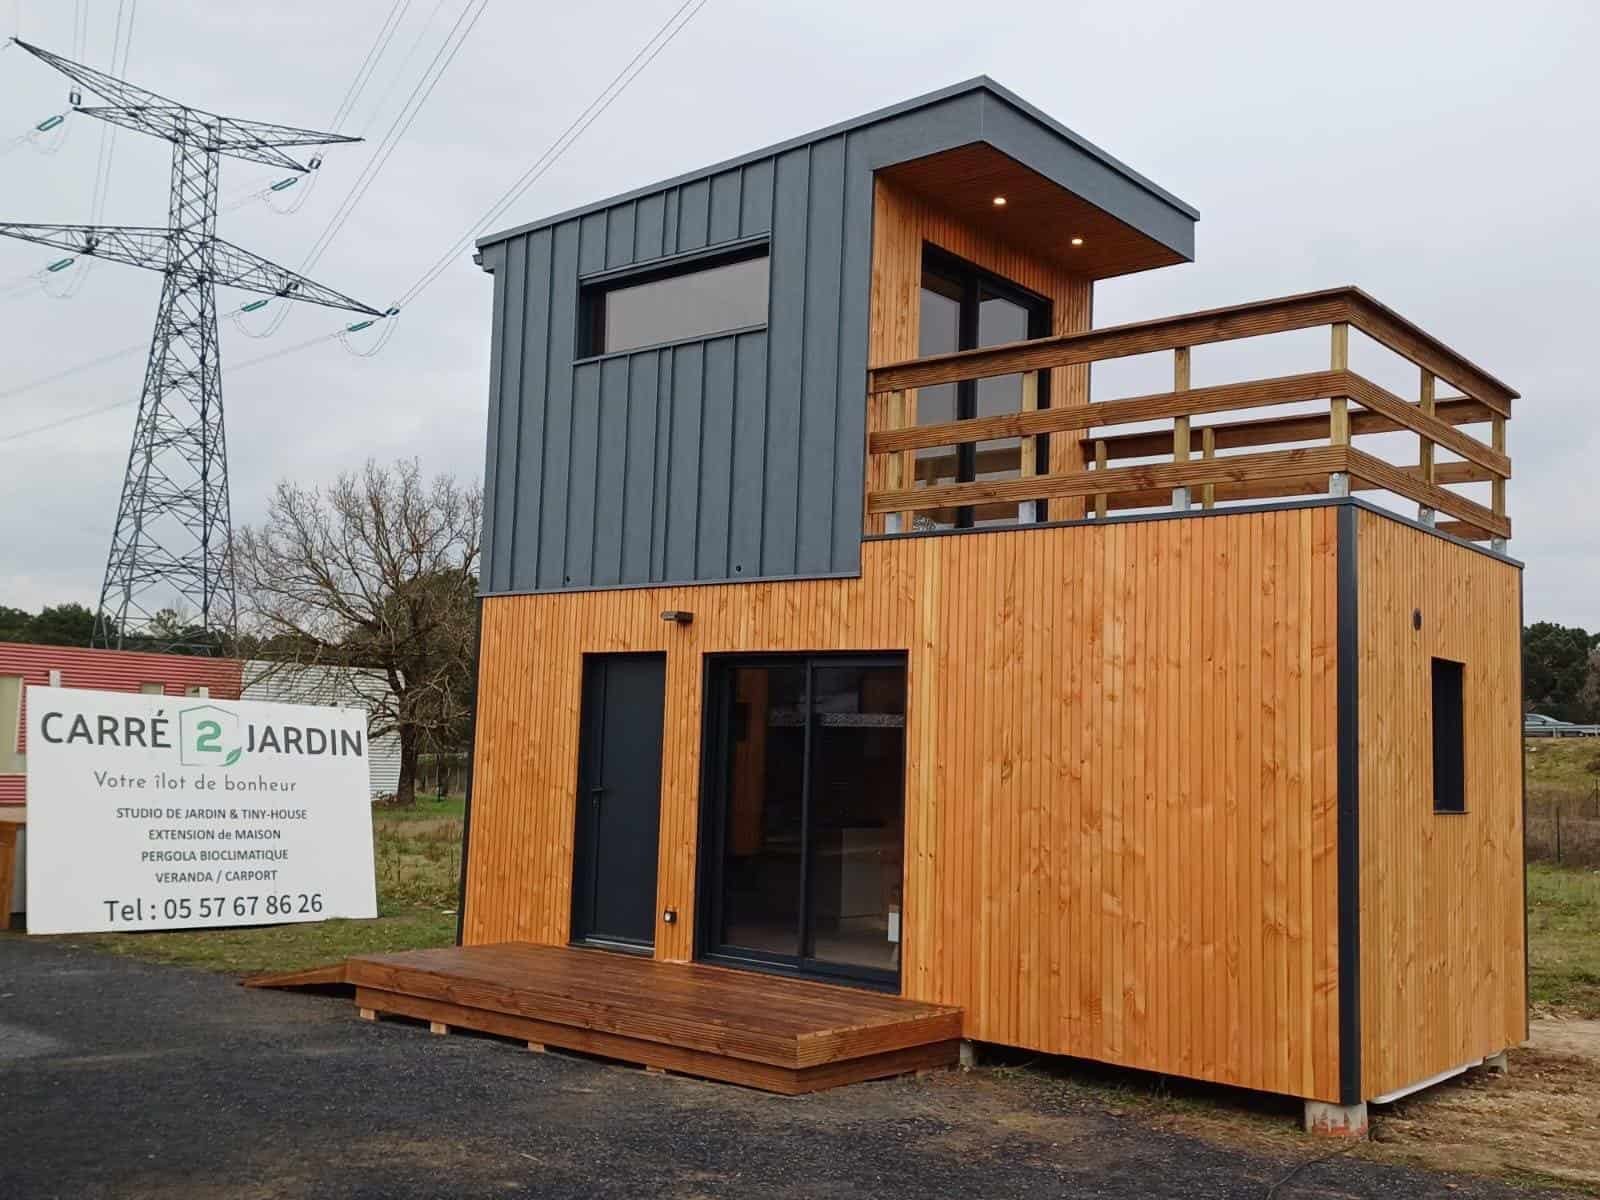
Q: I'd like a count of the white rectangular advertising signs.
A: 1